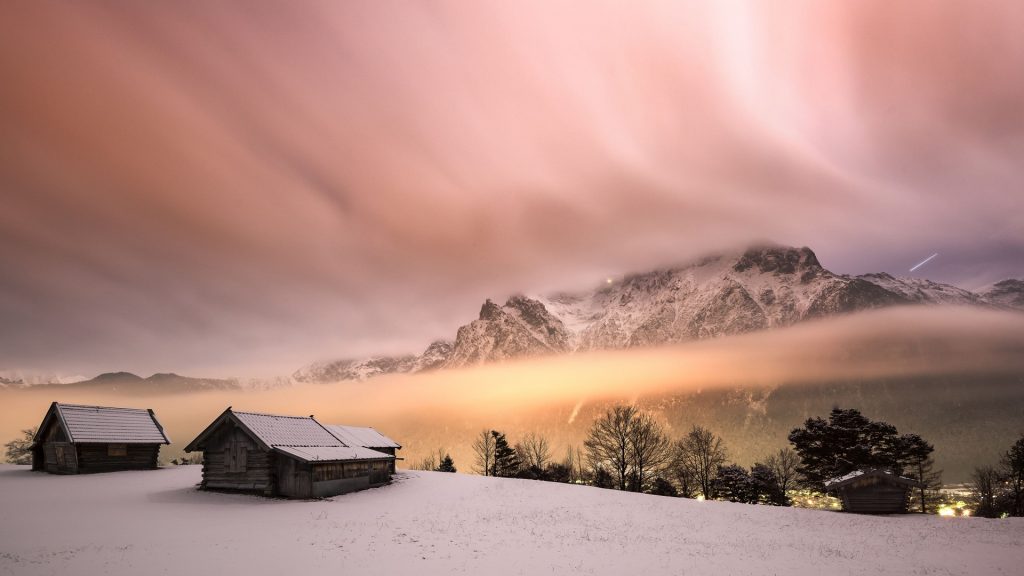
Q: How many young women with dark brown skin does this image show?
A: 0